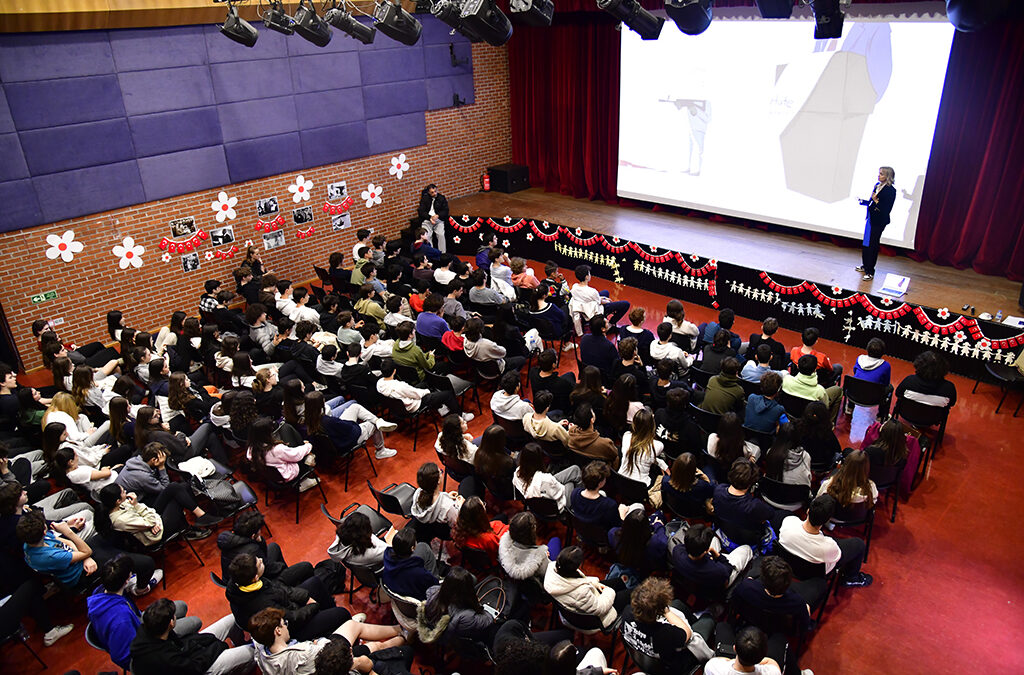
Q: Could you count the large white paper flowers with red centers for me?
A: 6